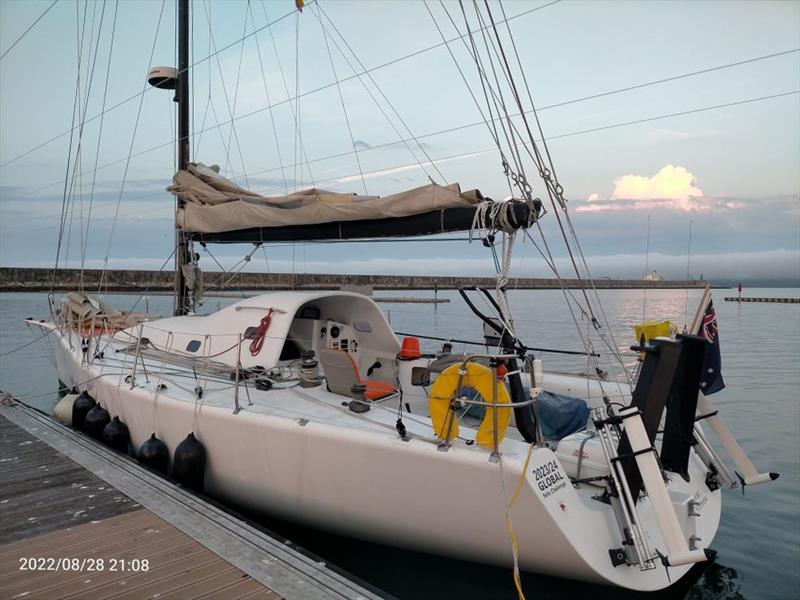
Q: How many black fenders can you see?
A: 5